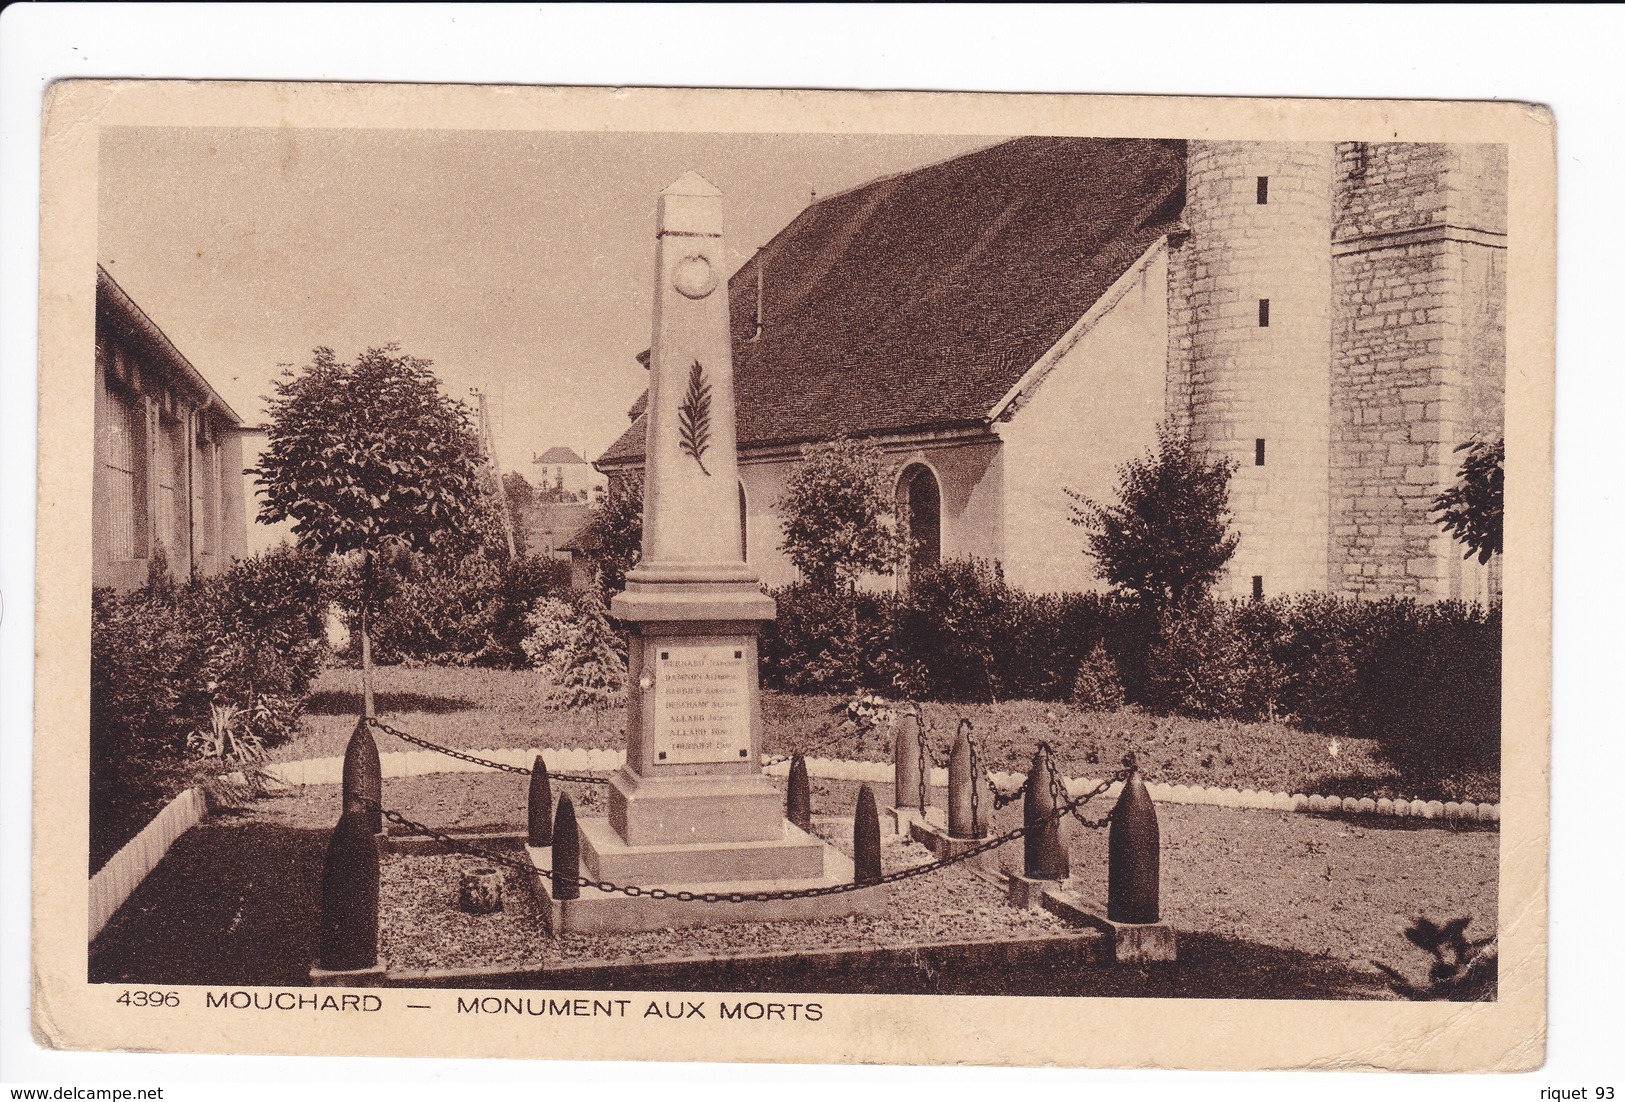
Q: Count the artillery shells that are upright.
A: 10